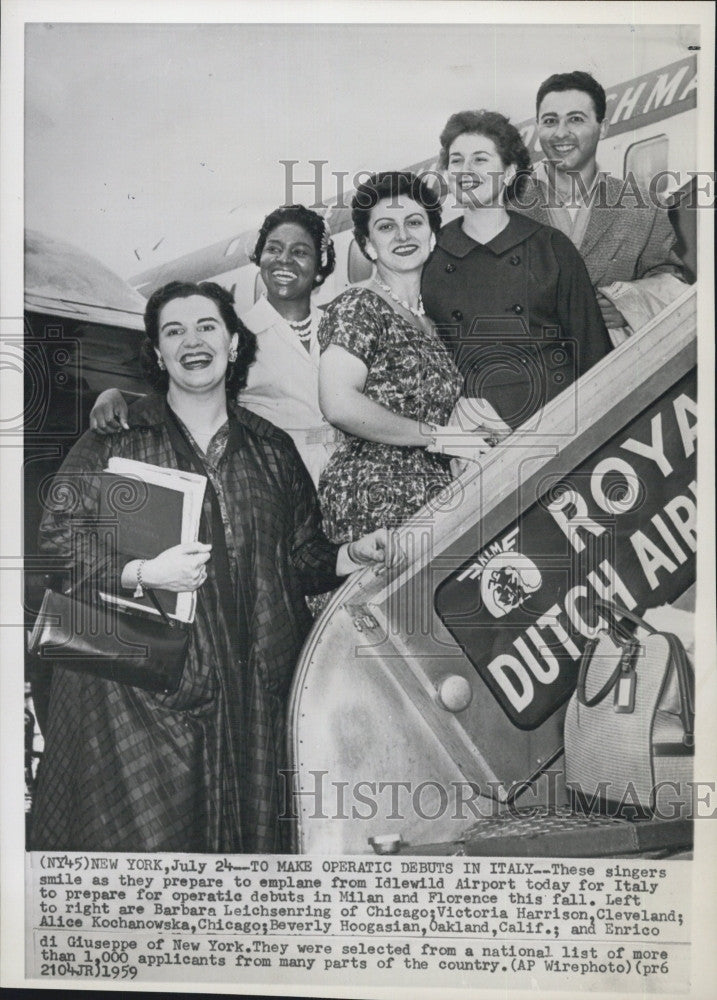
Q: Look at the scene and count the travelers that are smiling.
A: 5